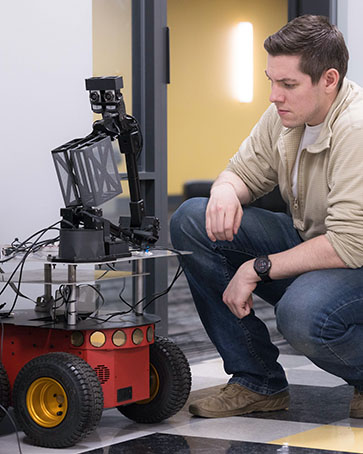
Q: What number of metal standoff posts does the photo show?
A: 3